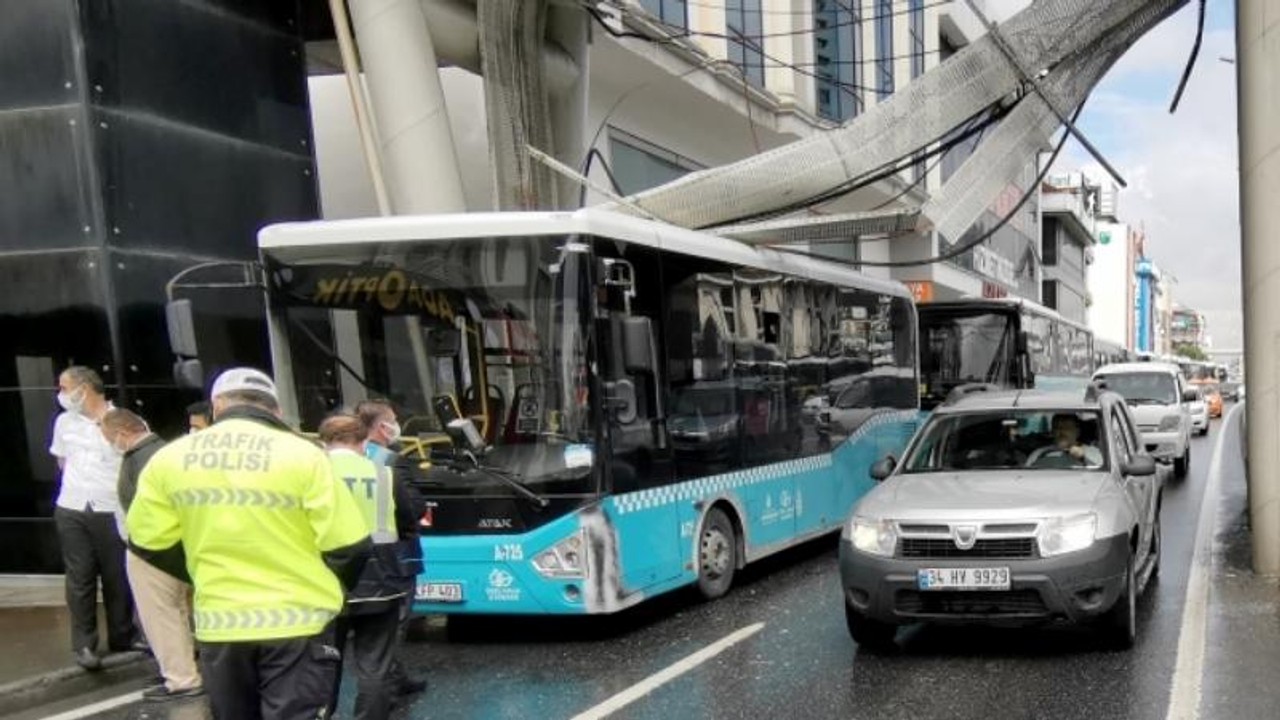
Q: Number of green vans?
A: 0